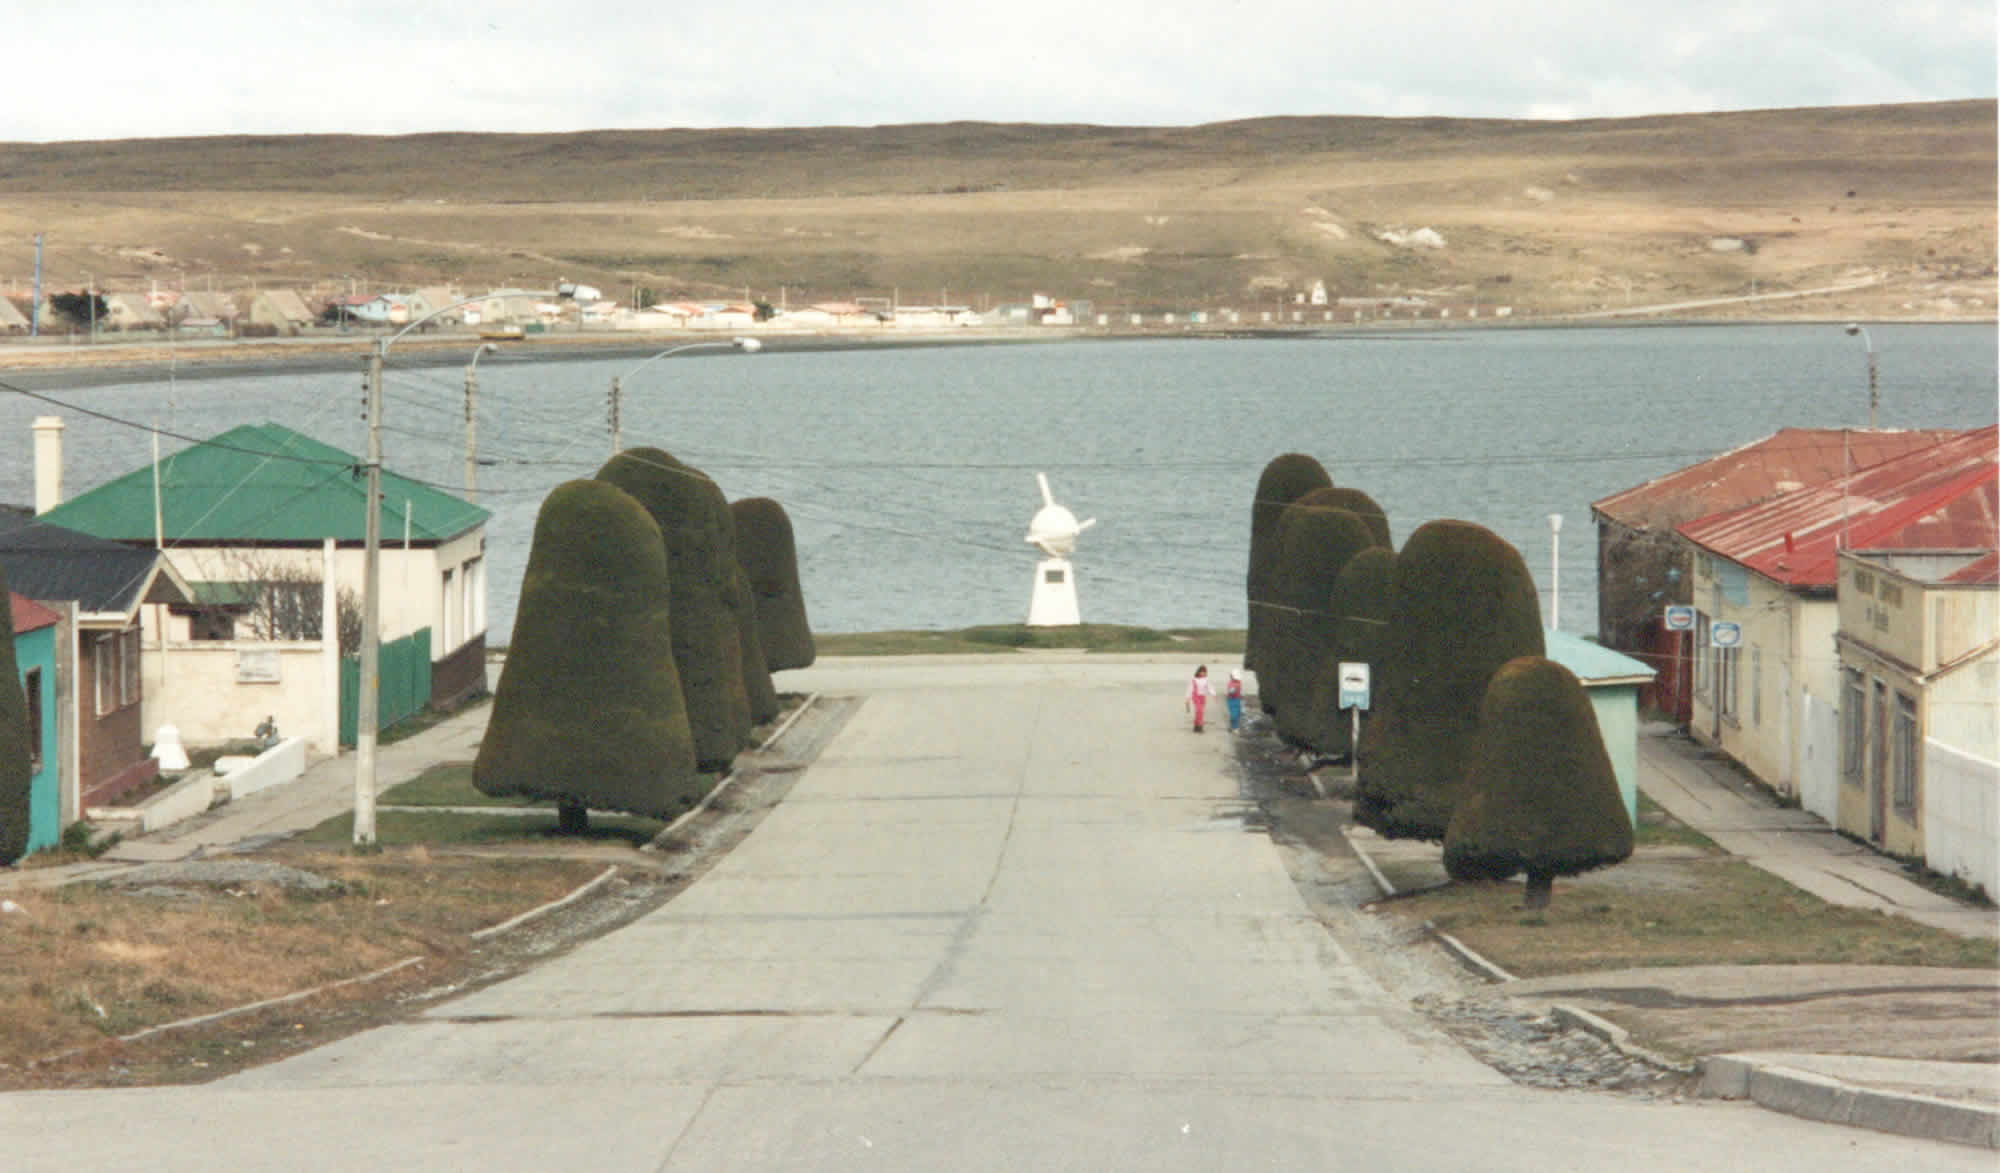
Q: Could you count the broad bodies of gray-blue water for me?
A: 1